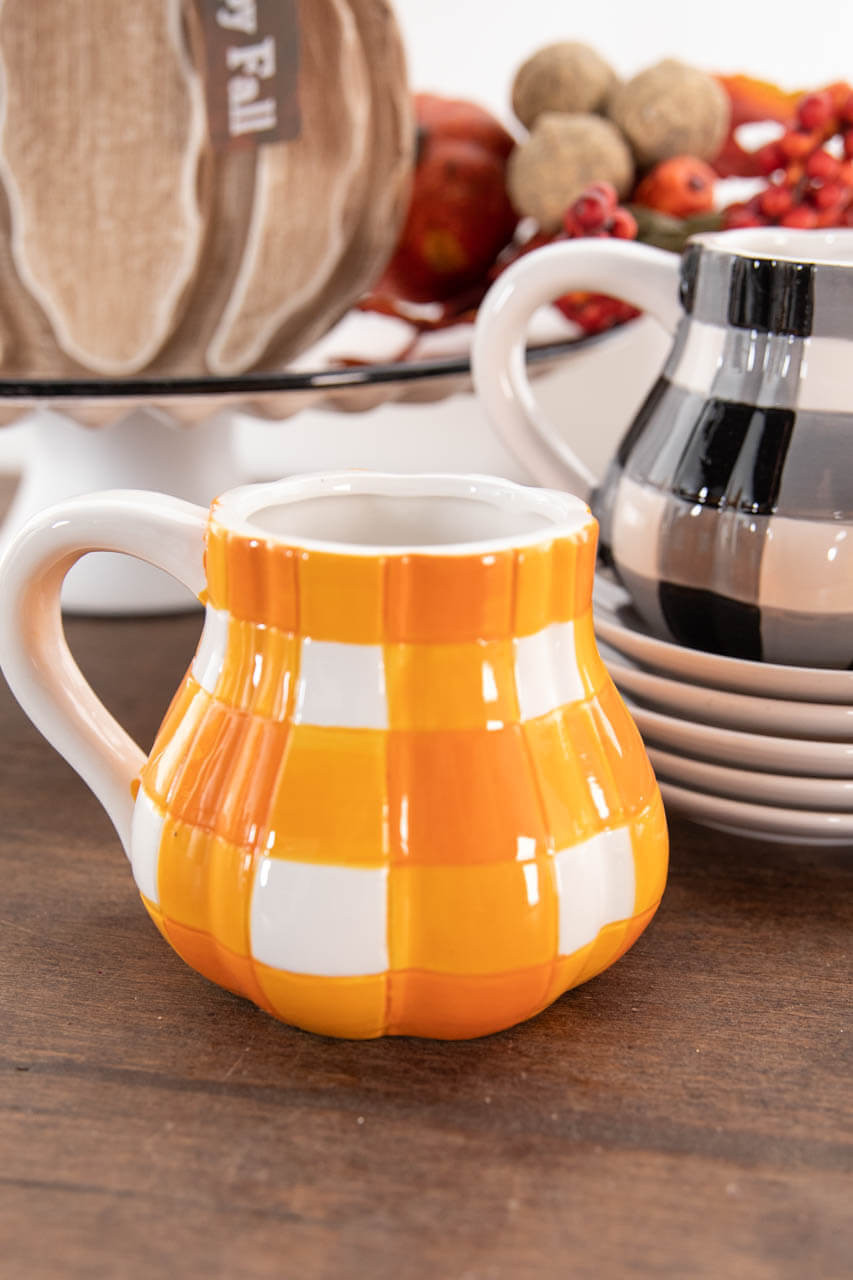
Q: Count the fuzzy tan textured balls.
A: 3